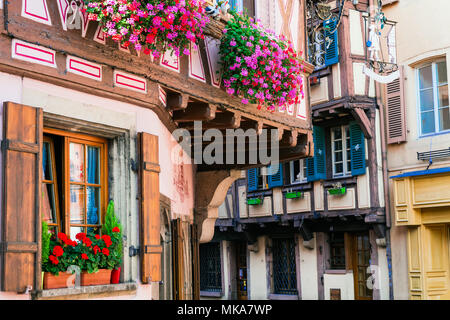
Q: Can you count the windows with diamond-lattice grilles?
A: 2